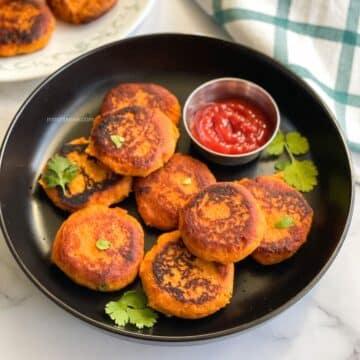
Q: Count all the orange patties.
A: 10